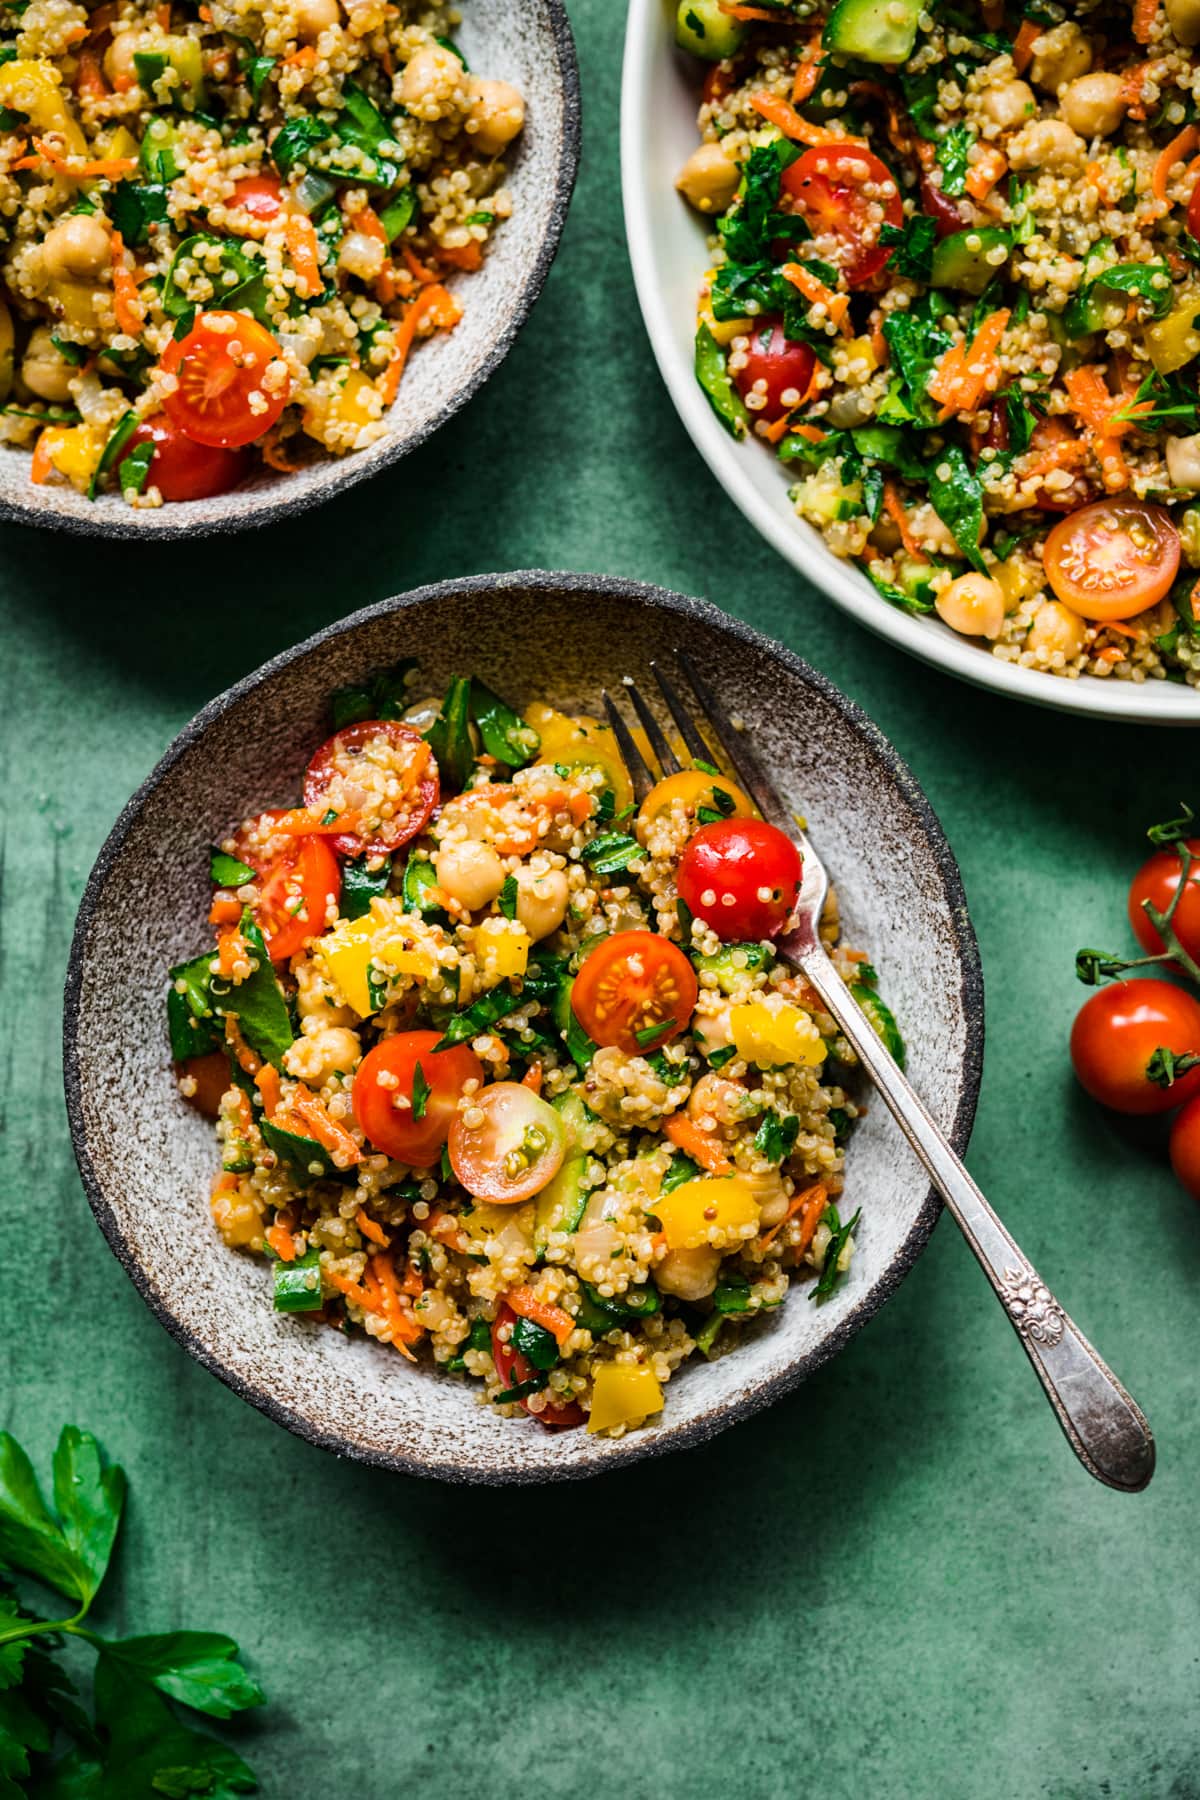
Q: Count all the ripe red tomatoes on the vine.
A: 3